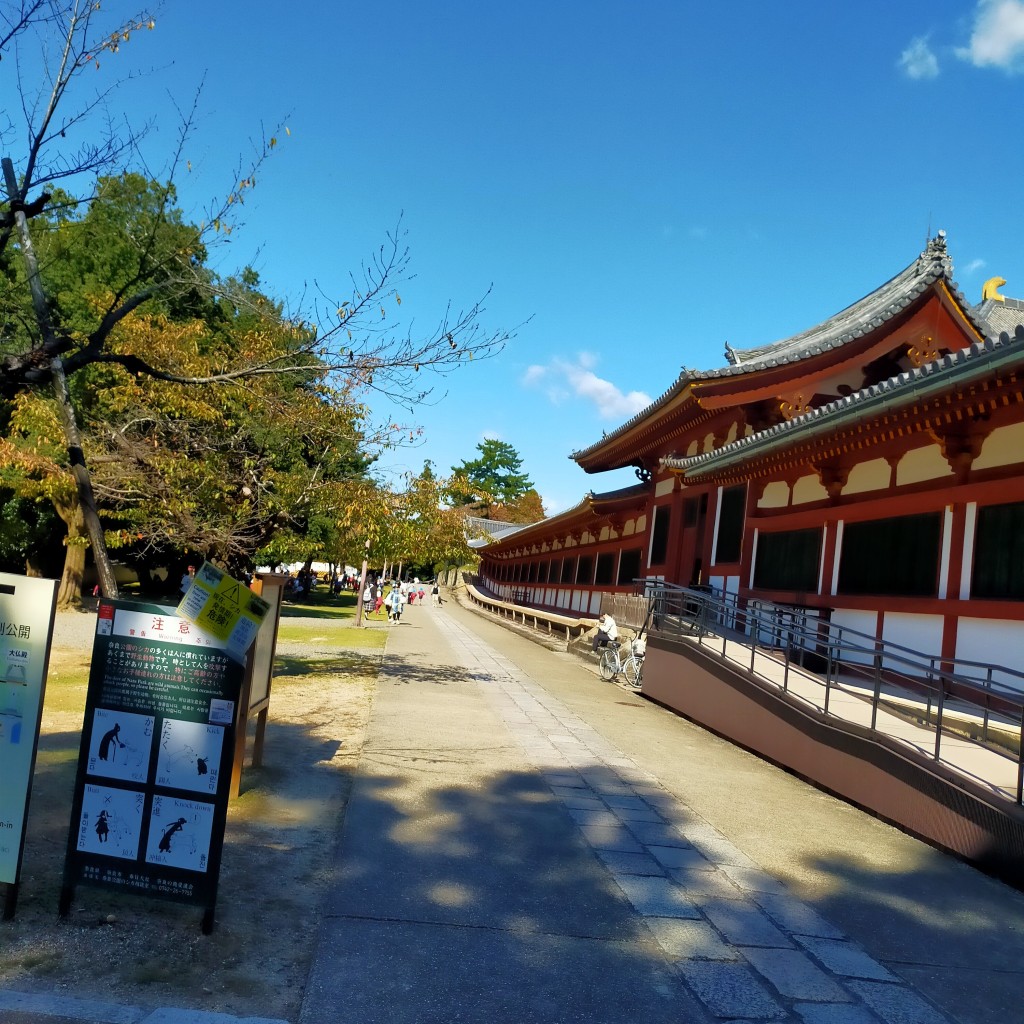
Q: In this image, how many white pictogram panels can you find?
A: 4